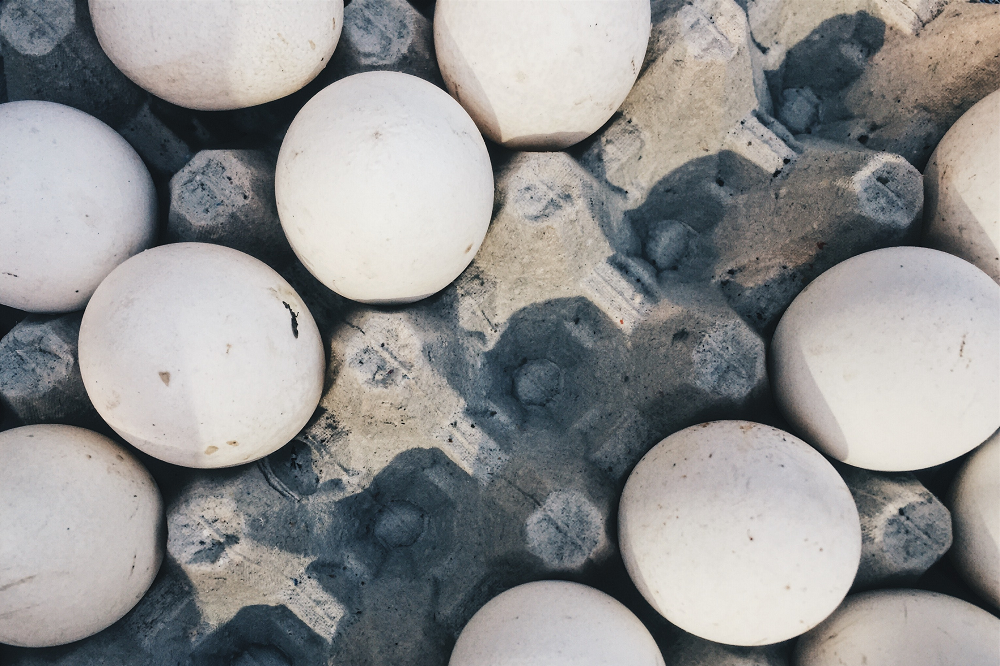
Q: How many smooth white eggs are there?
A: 12